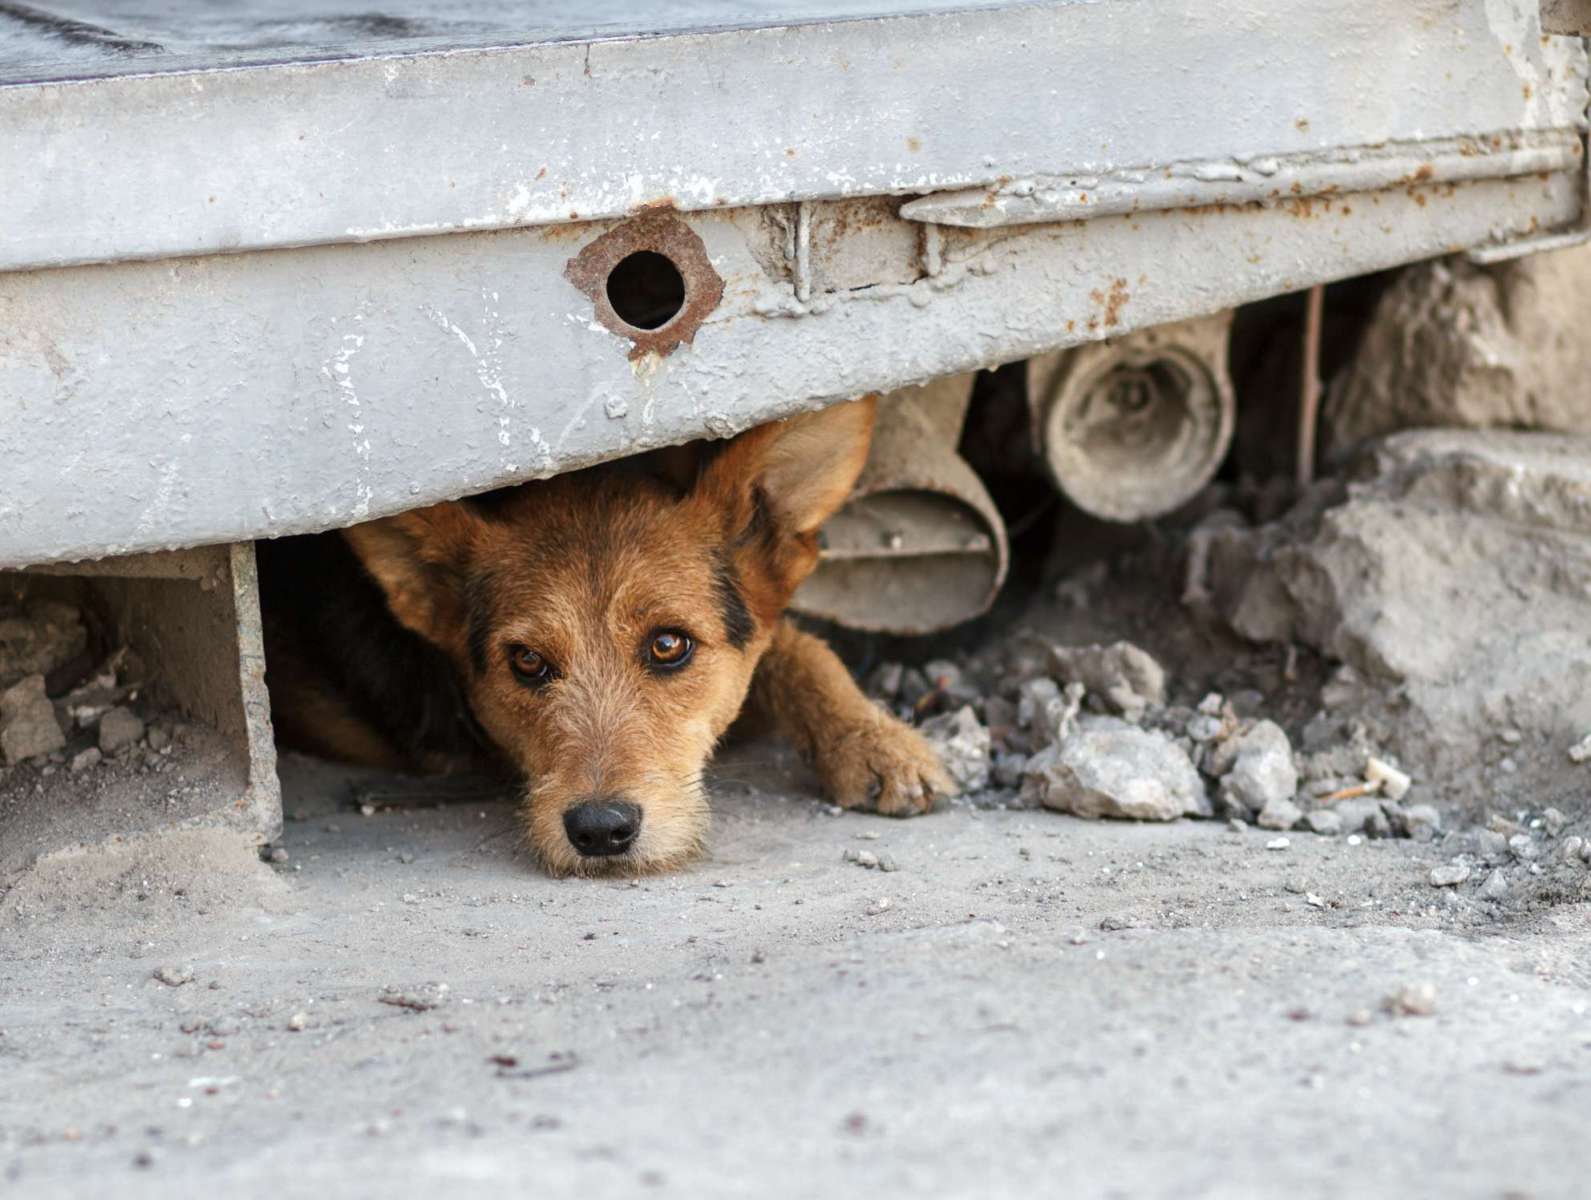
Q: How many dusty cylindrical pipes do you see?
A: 2